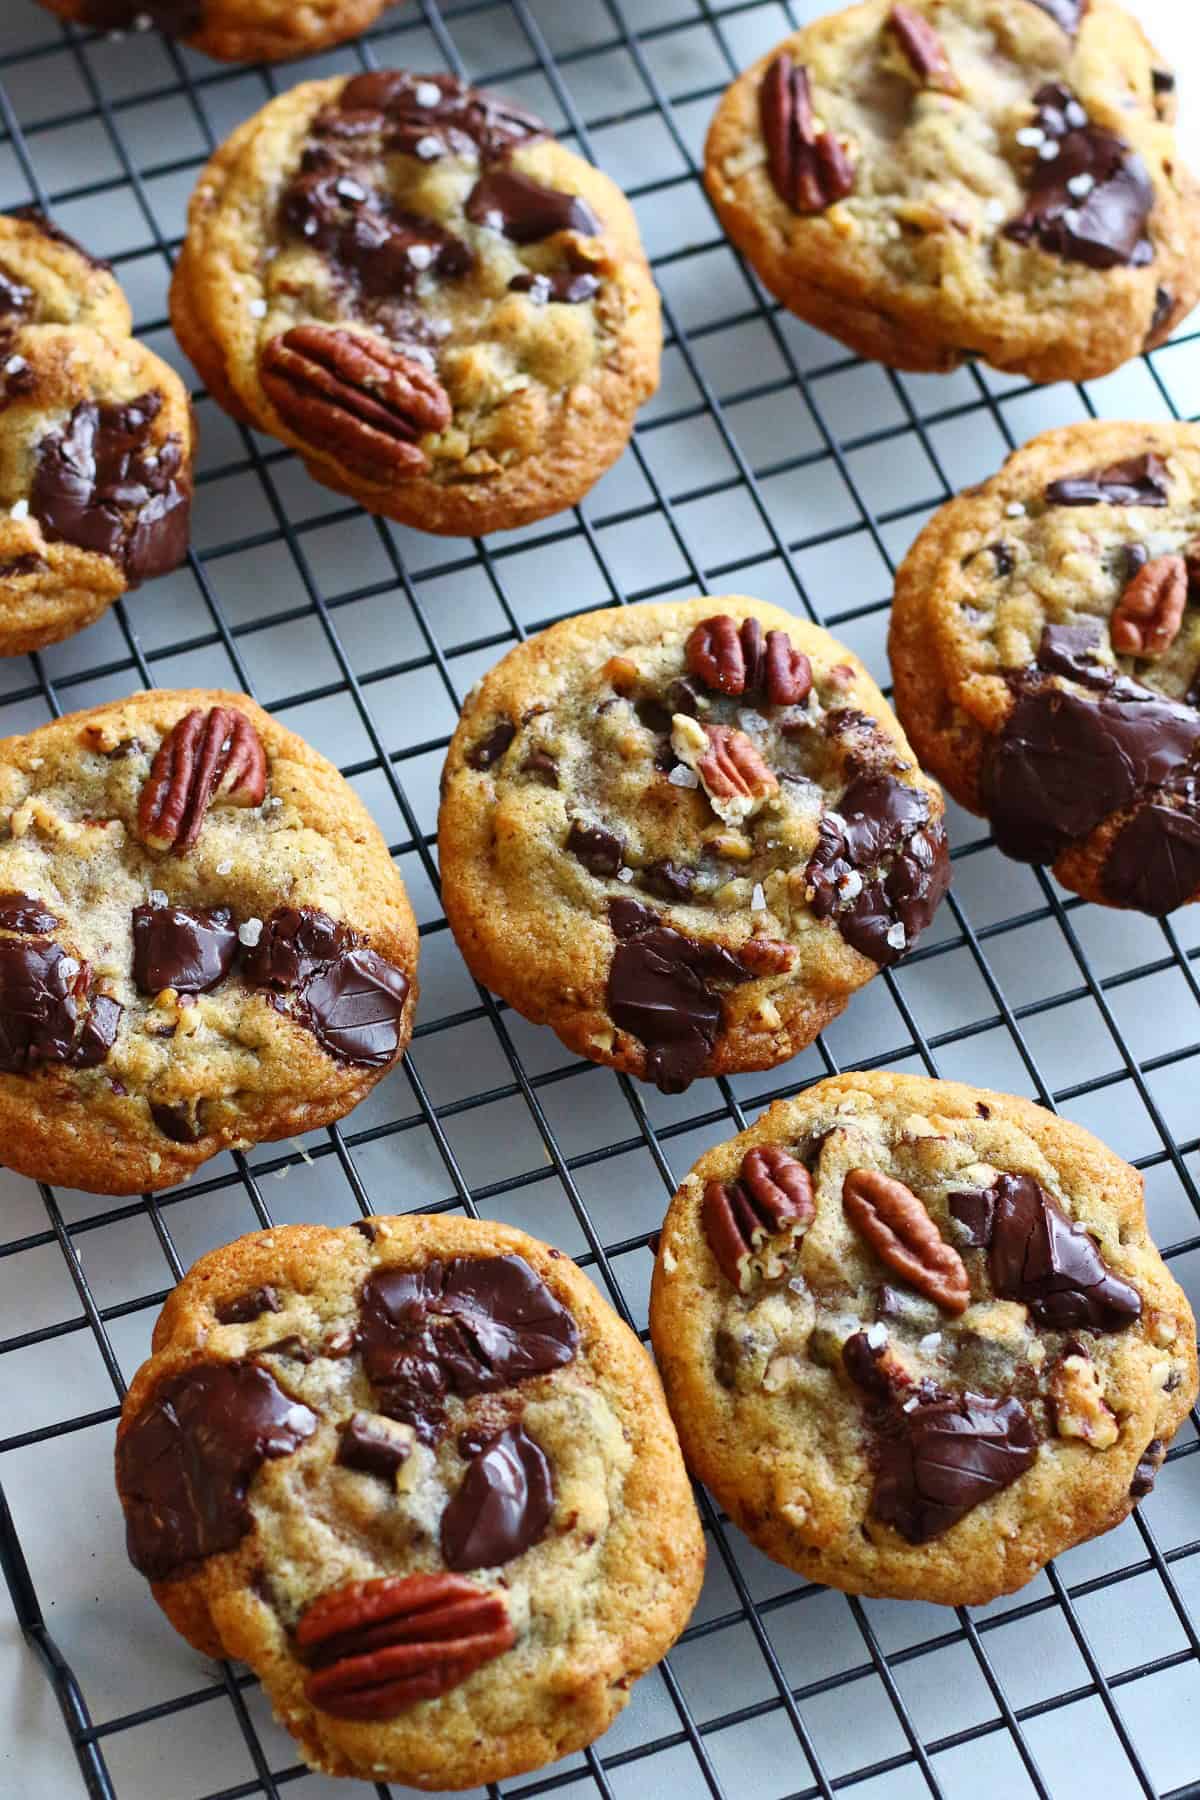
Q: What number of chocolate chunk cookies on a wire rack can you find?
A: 9